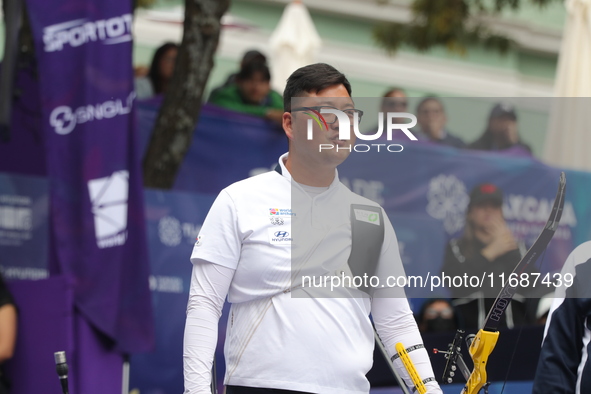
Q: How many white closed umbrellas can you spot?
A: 2